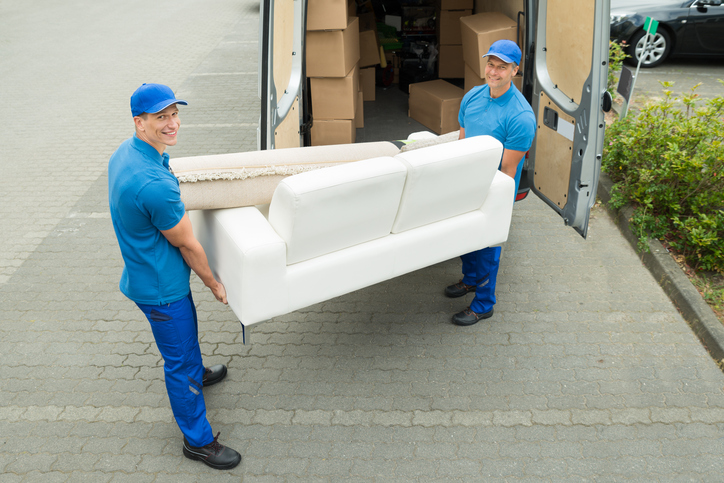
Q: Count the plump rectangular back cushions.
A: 2